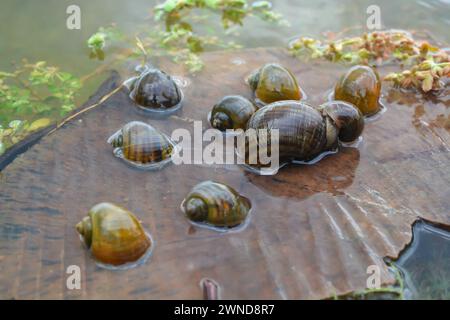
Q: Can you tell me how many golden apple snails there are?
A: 9